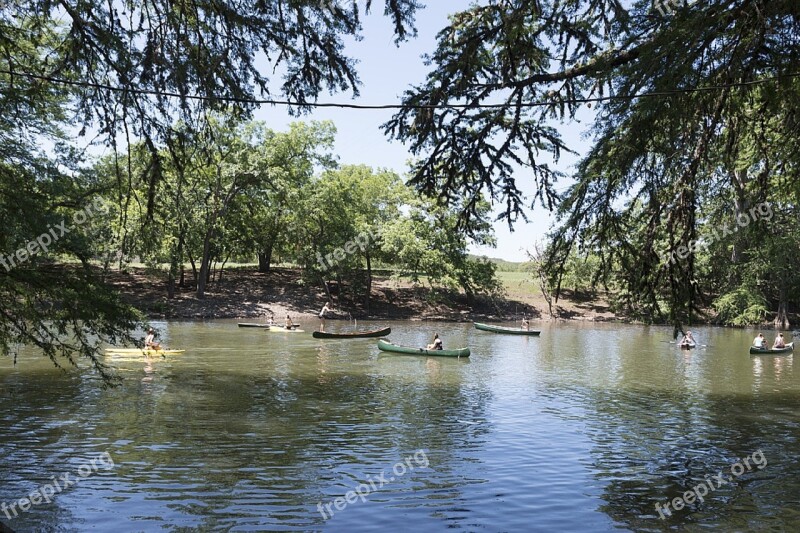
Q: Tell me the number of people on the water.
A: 9